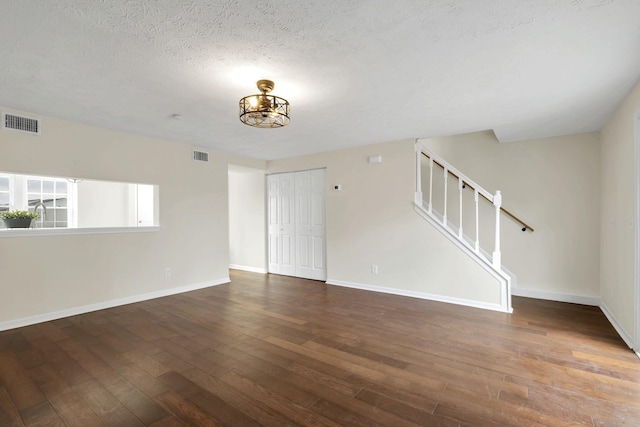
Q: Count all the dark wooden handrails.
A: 1